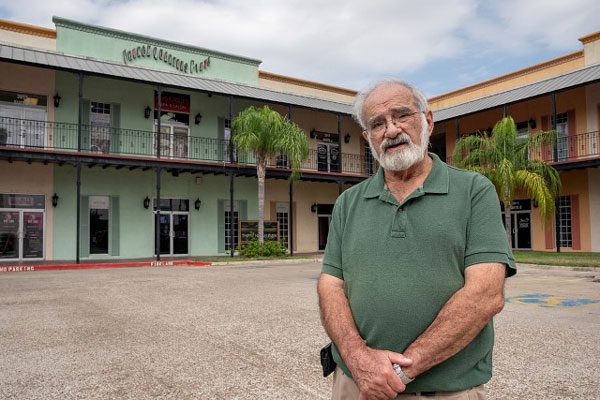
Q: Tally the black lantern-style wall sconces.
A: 11